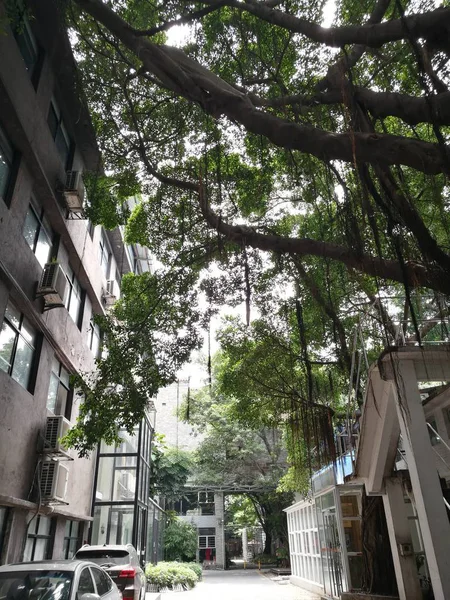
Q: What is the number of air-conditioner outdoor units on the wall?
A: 5